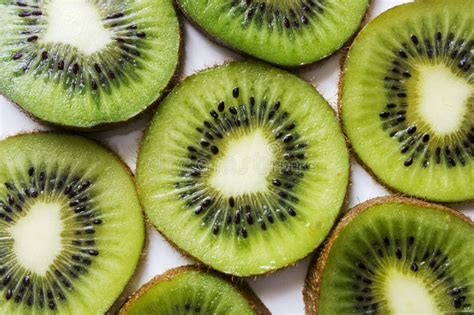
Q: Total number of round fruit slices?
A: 7